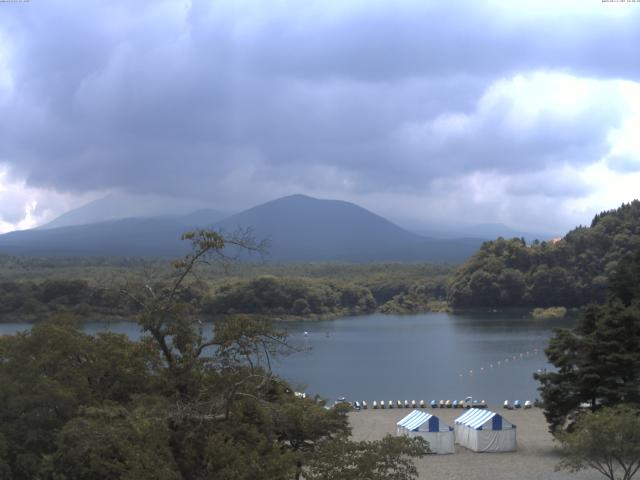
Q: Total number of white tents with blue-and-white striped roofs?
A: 2